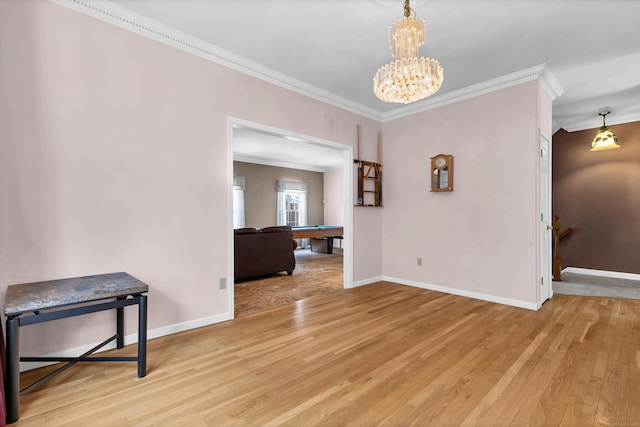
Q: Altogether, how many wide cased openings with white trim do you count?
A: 1